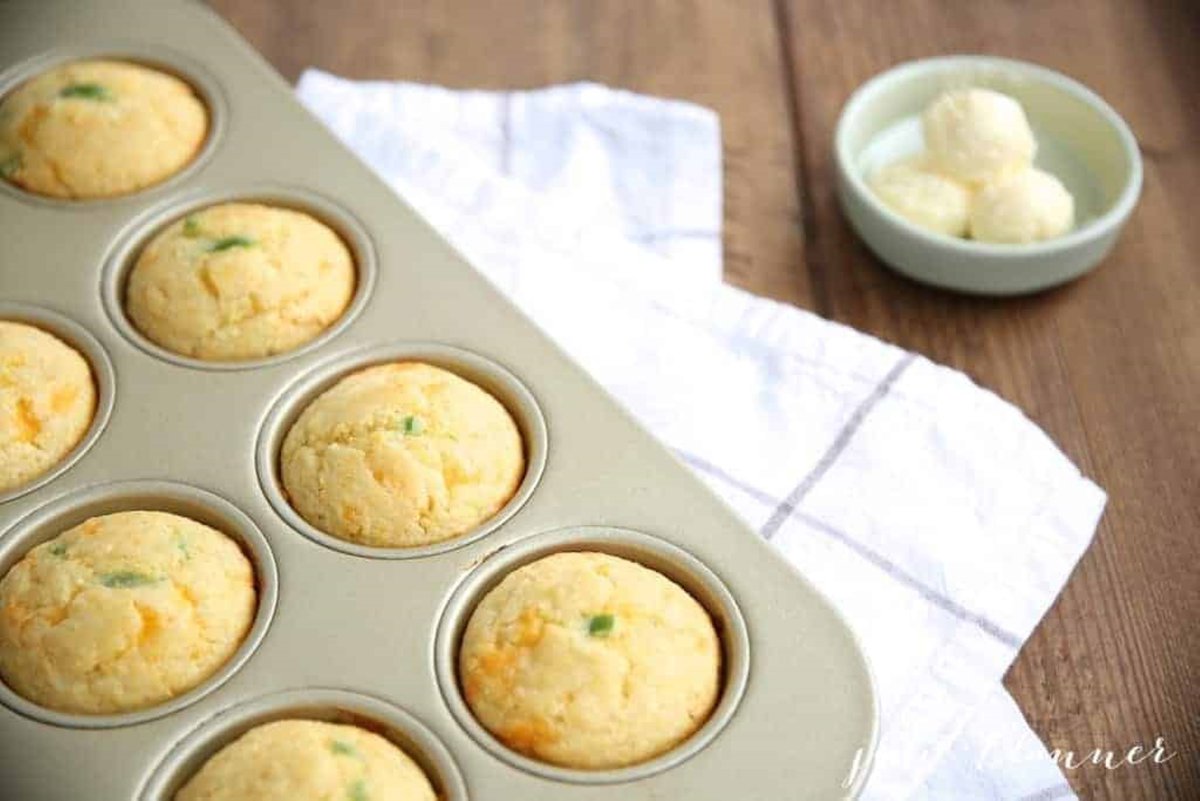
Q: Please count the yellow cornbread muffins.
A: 7